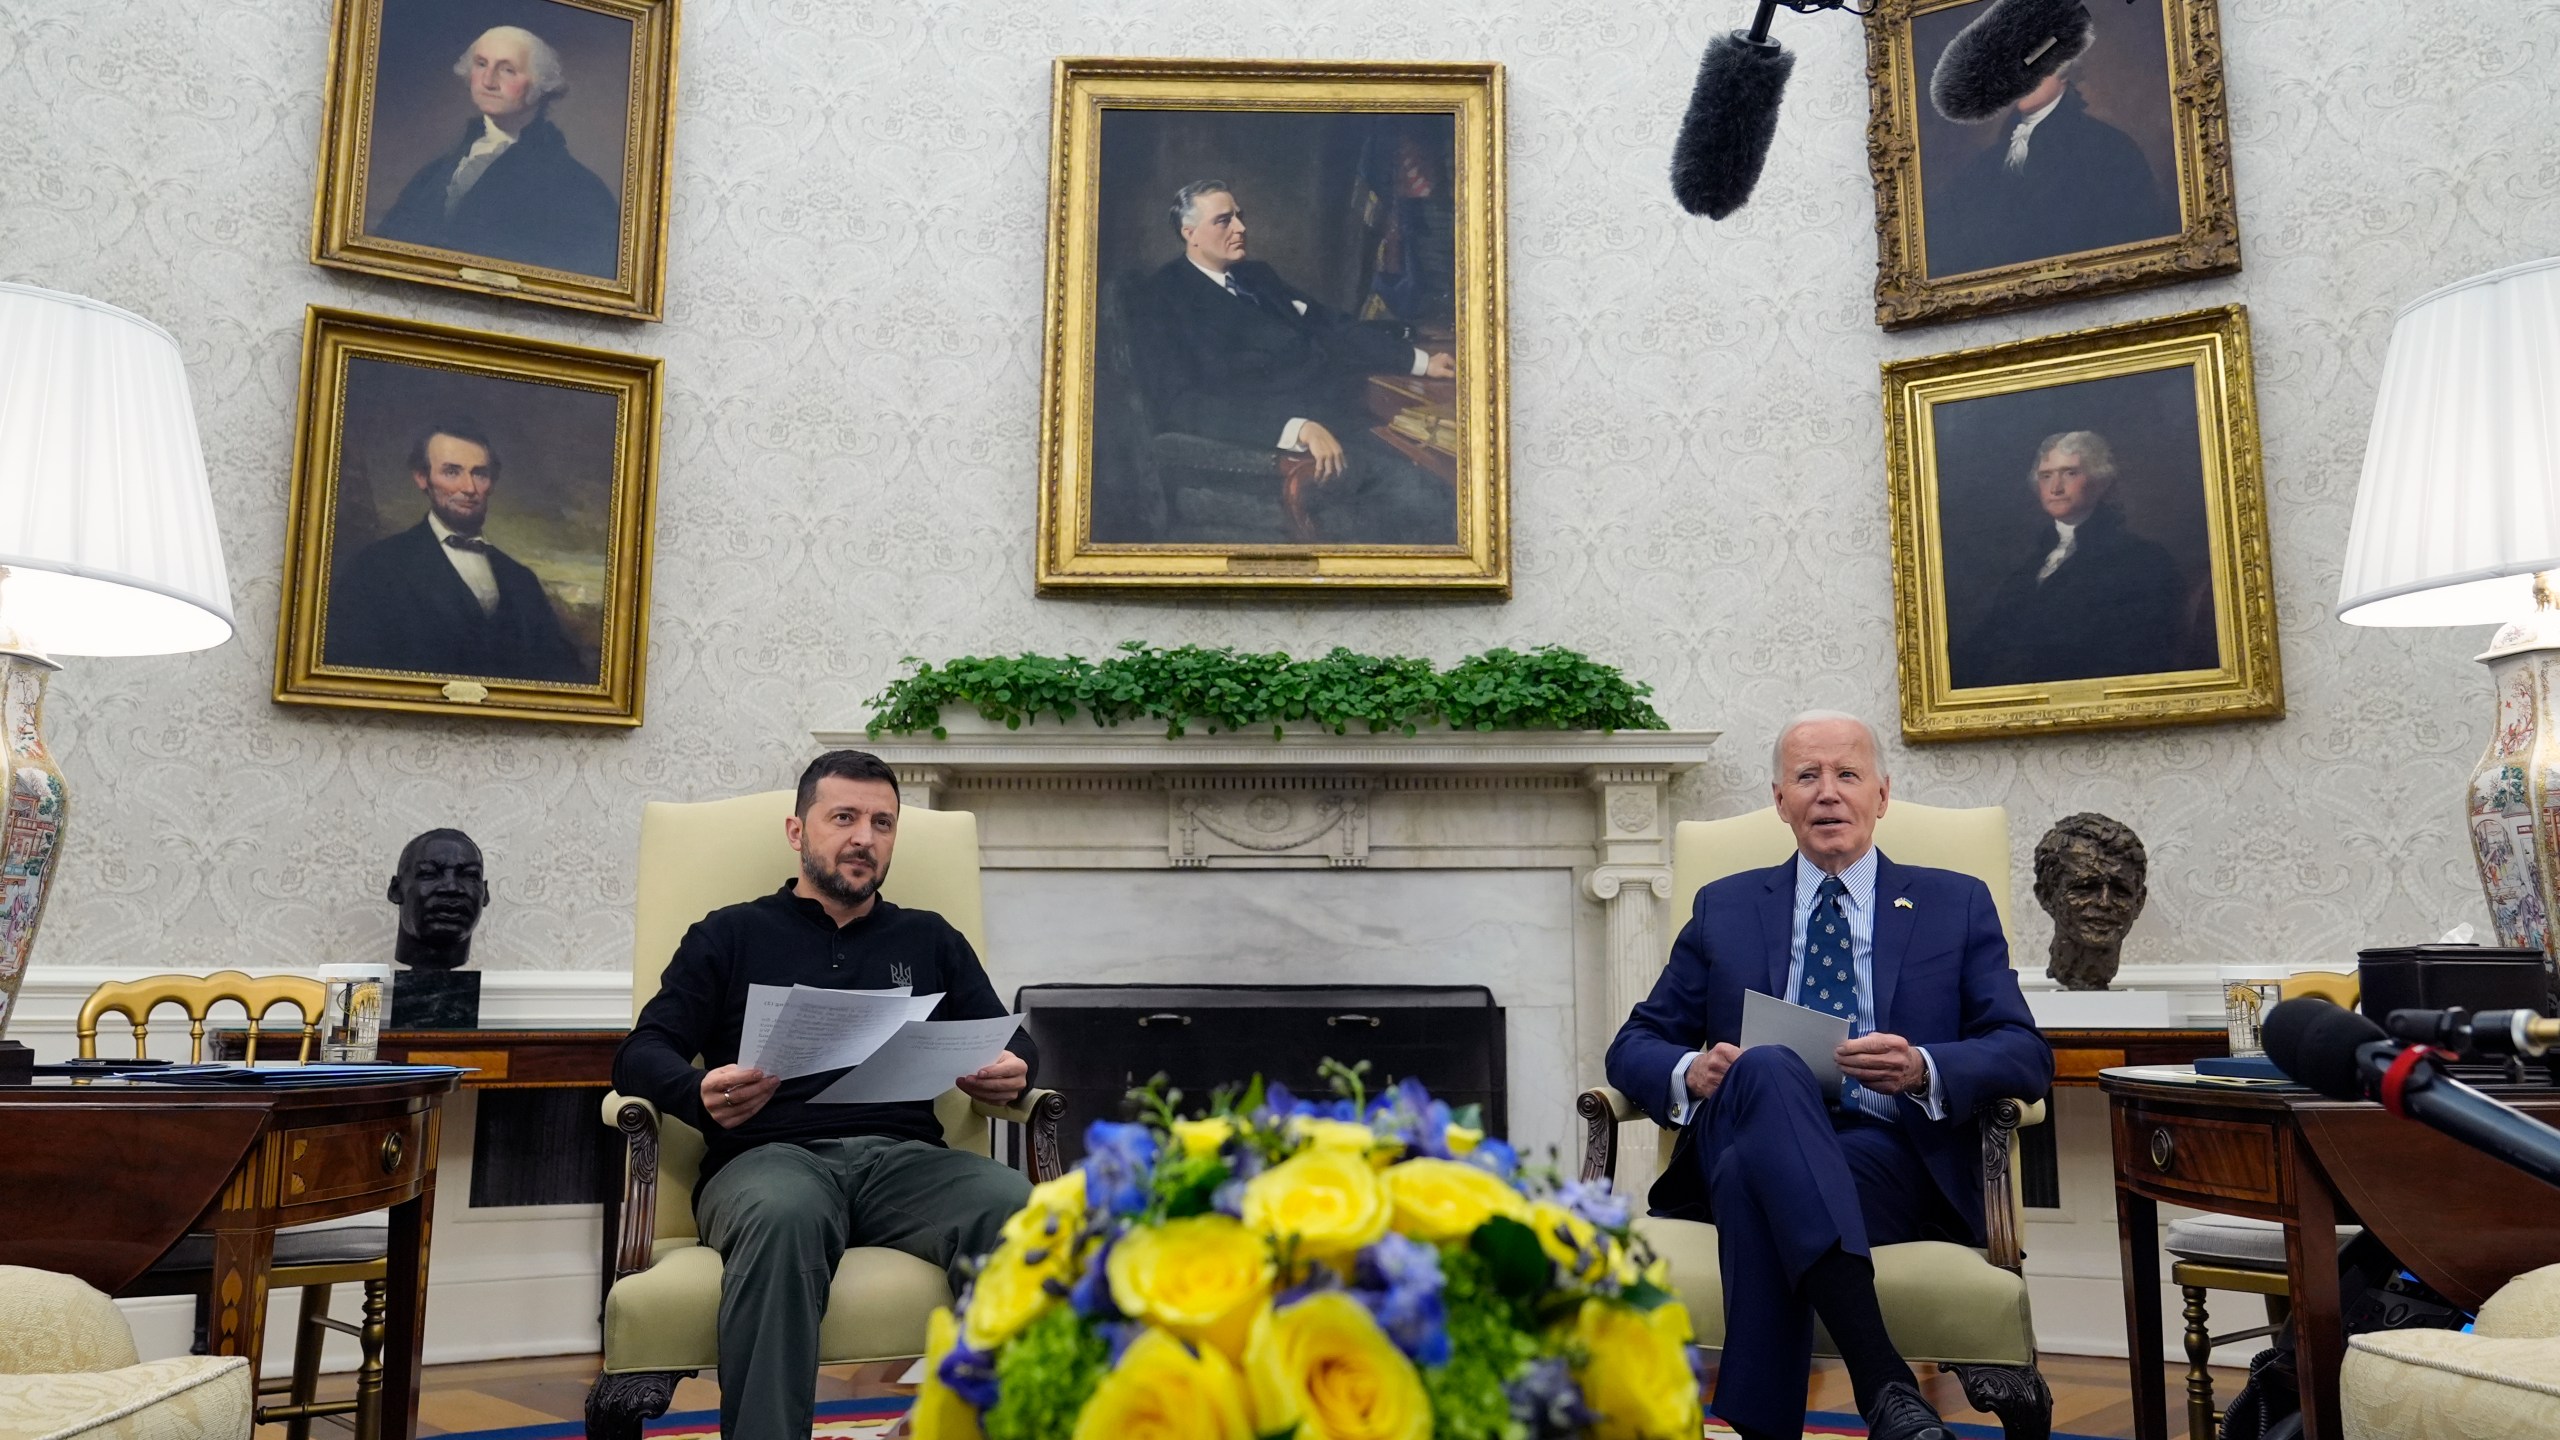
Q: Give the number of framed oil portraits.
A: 5